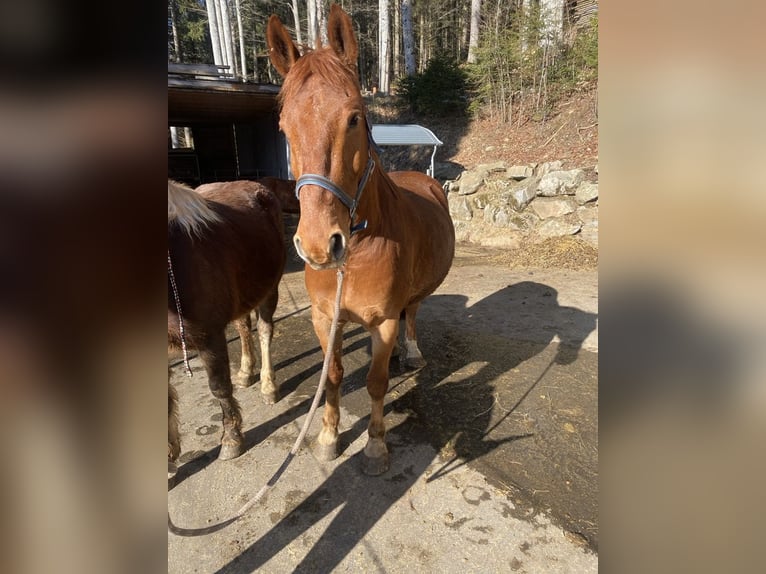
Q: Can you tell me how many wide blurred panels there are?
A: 2